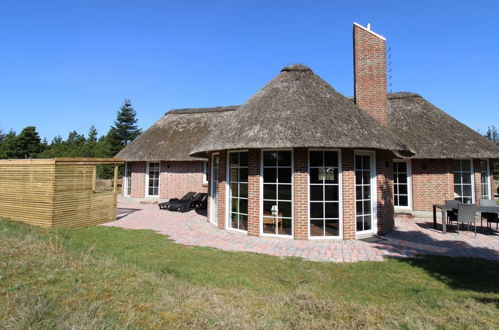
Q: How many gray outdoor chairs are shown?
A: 3